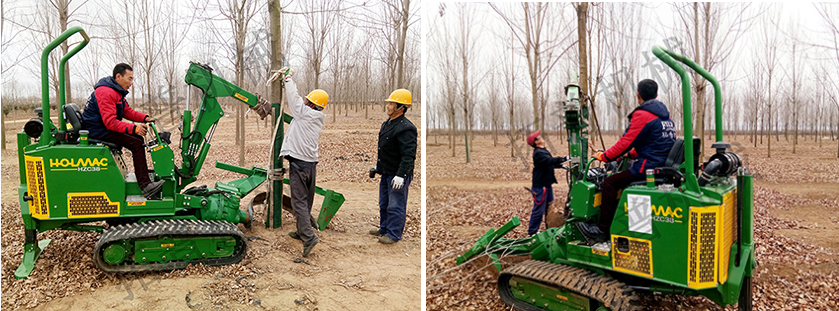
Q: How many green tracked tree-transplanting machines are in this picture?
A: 2